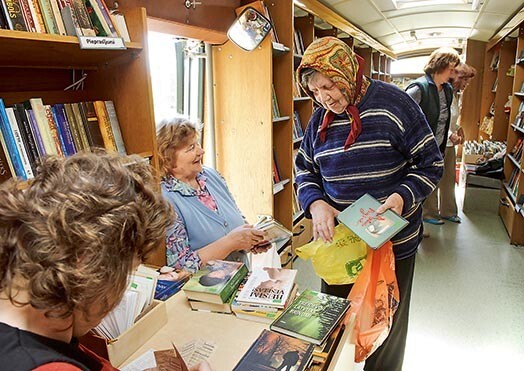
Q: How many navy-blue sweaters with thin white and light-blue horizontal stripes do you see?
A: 1